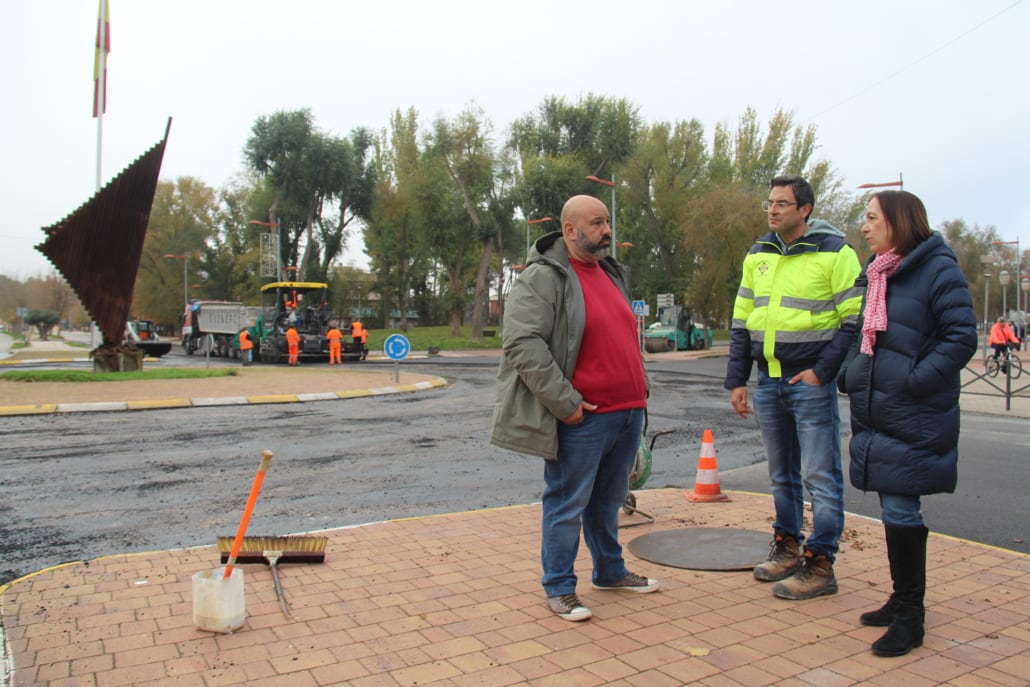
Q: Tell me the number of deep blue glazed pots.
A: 0